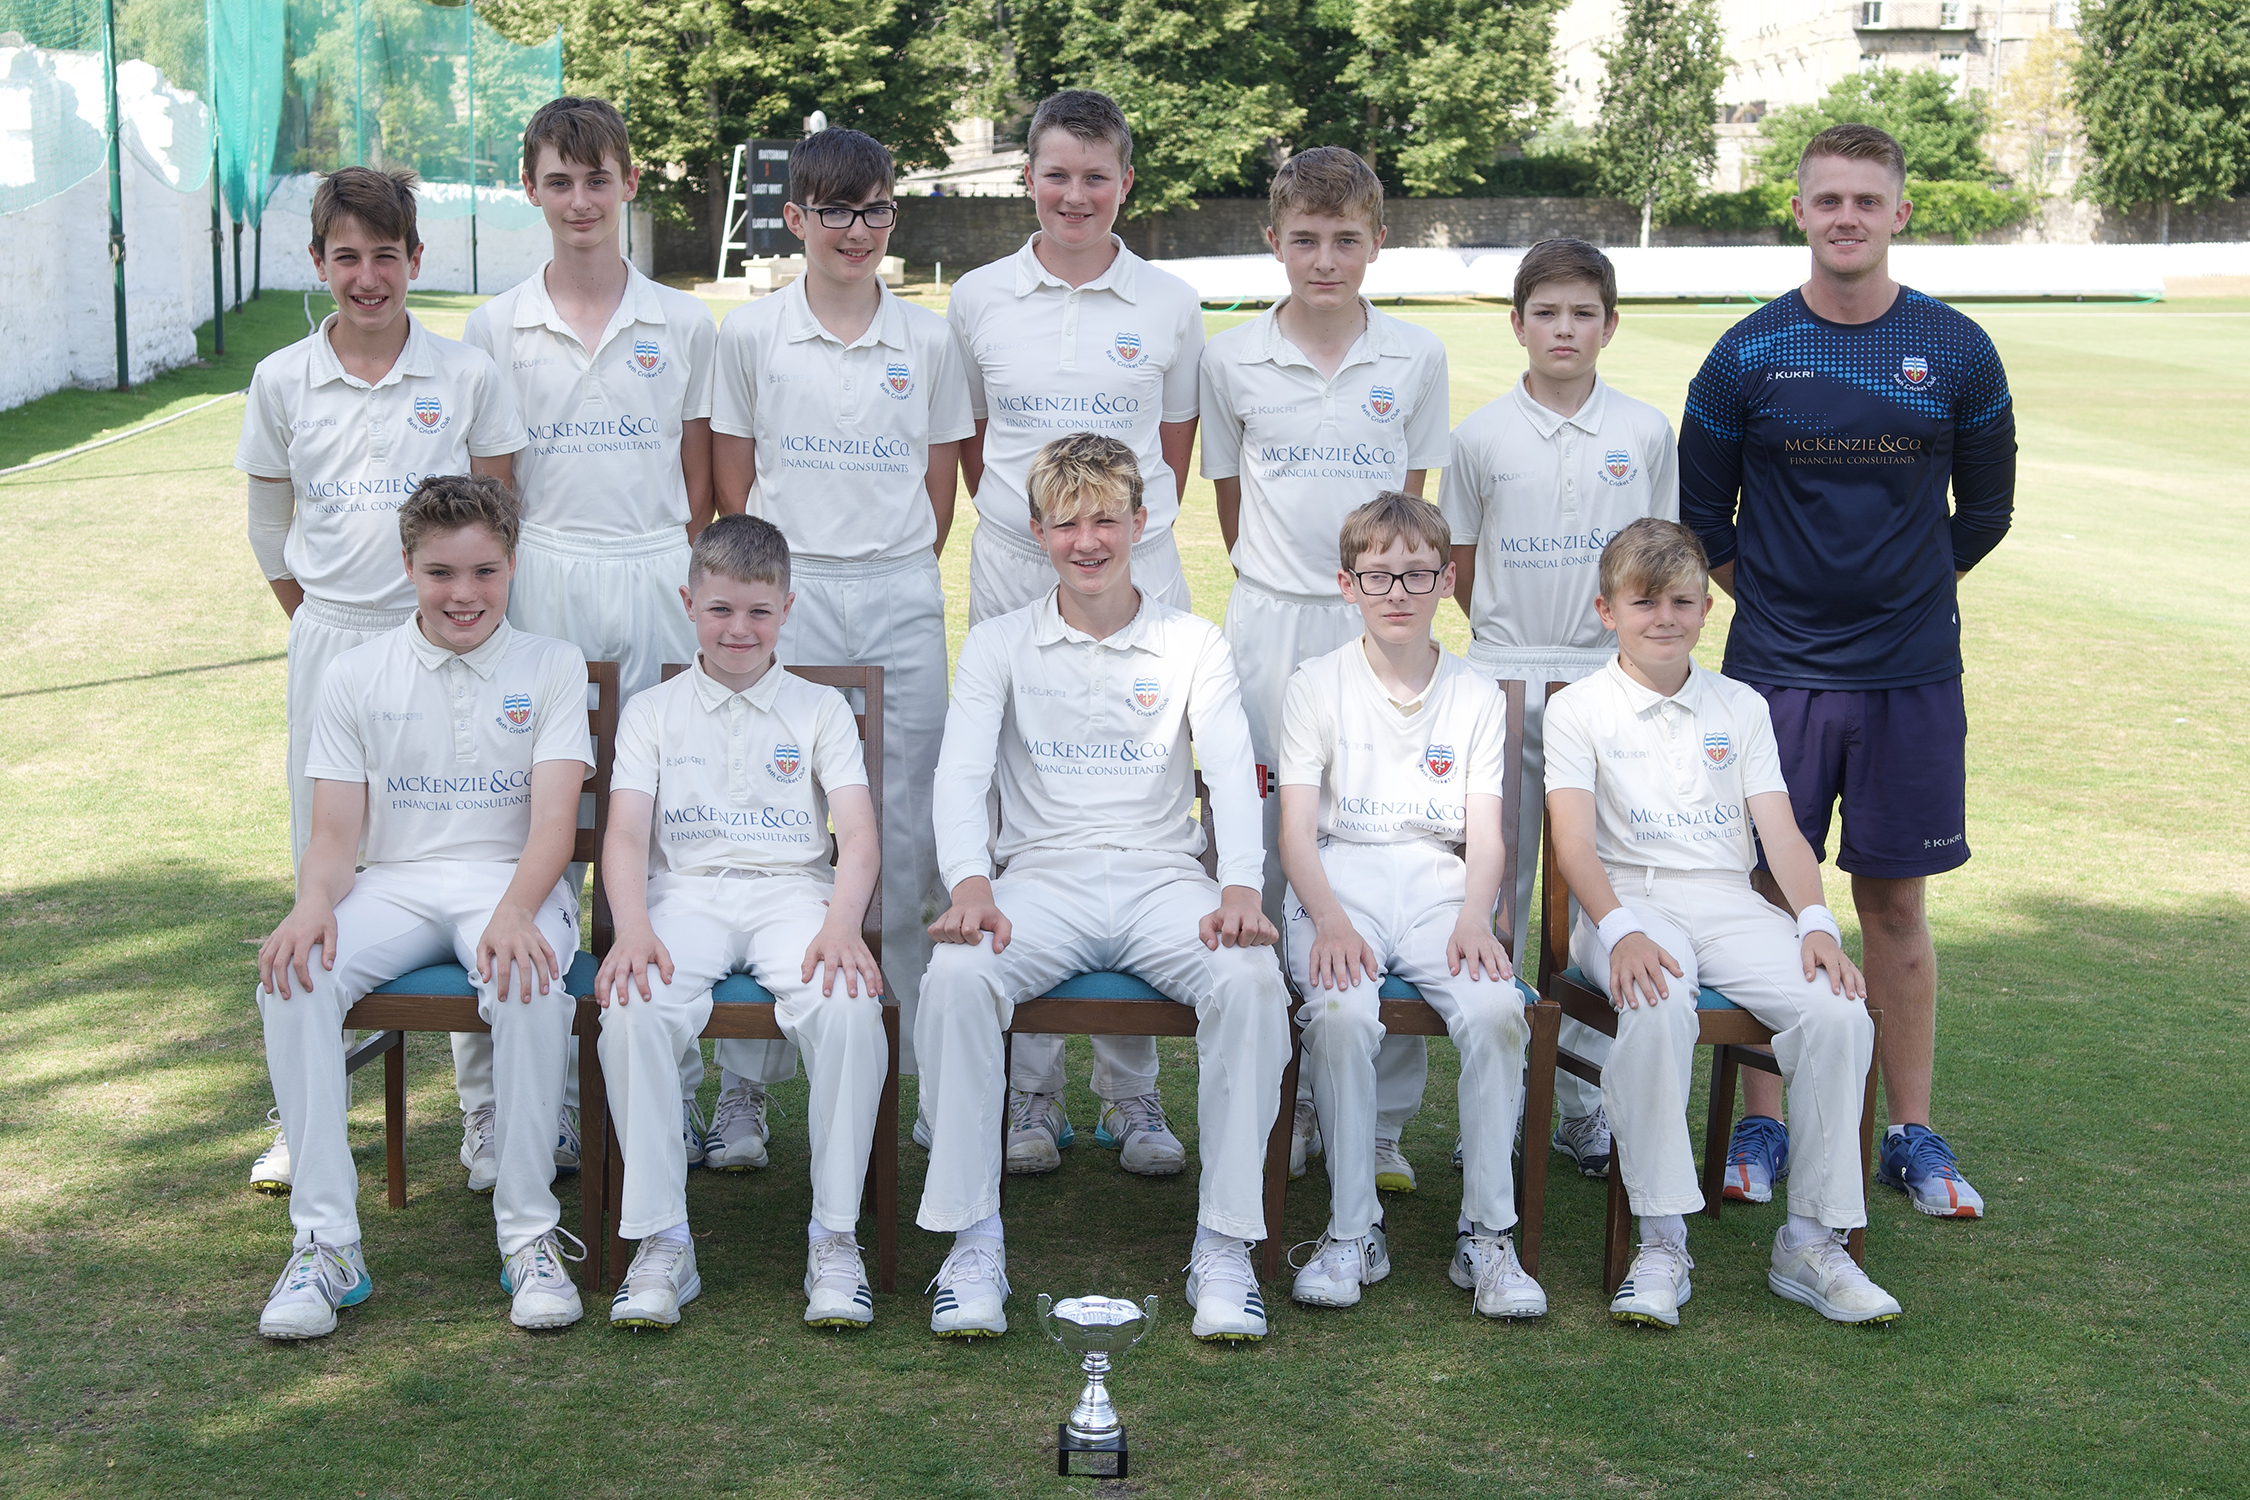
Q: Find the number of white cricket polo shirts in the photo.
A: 11